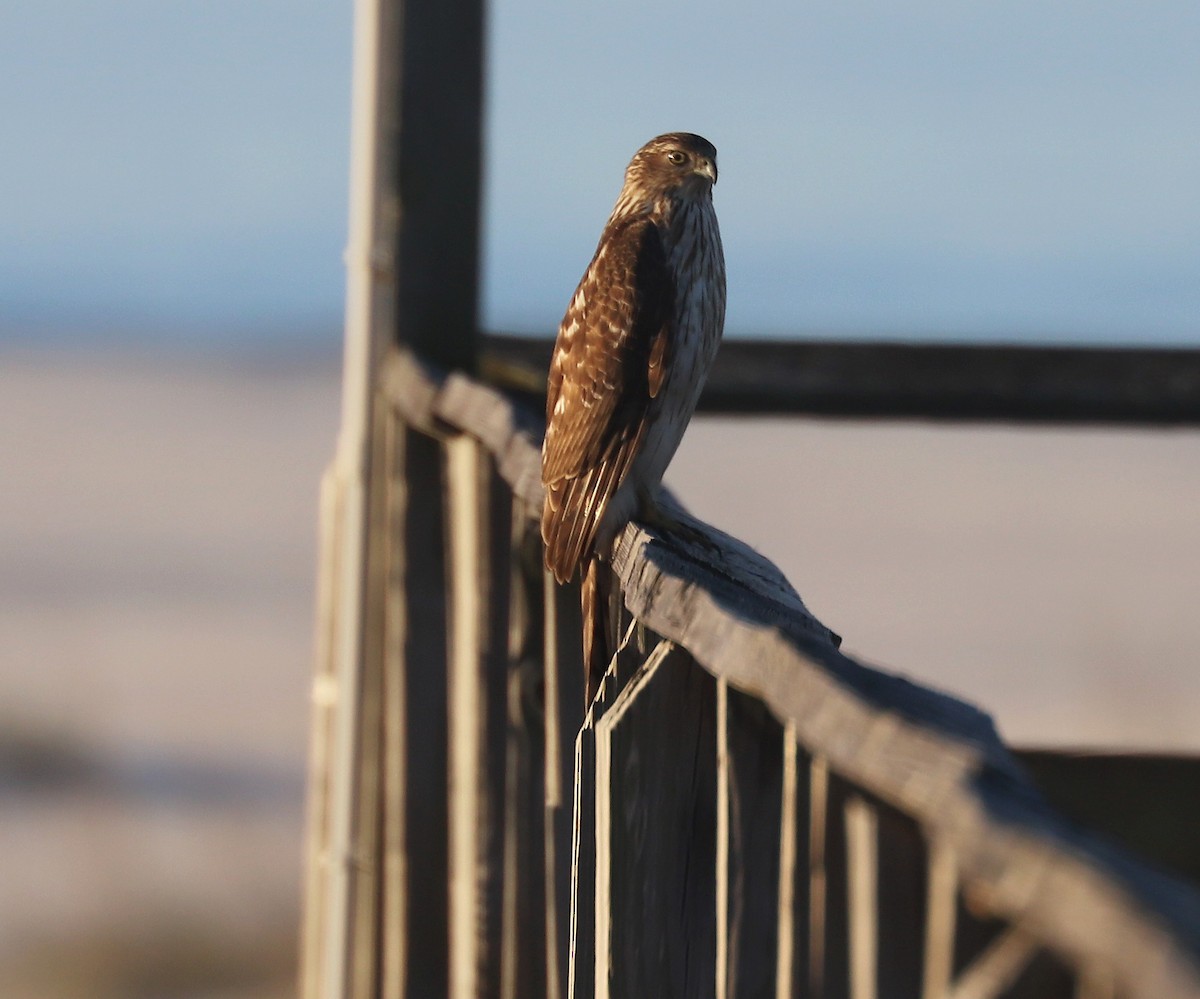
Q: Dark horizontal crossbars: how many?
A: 2